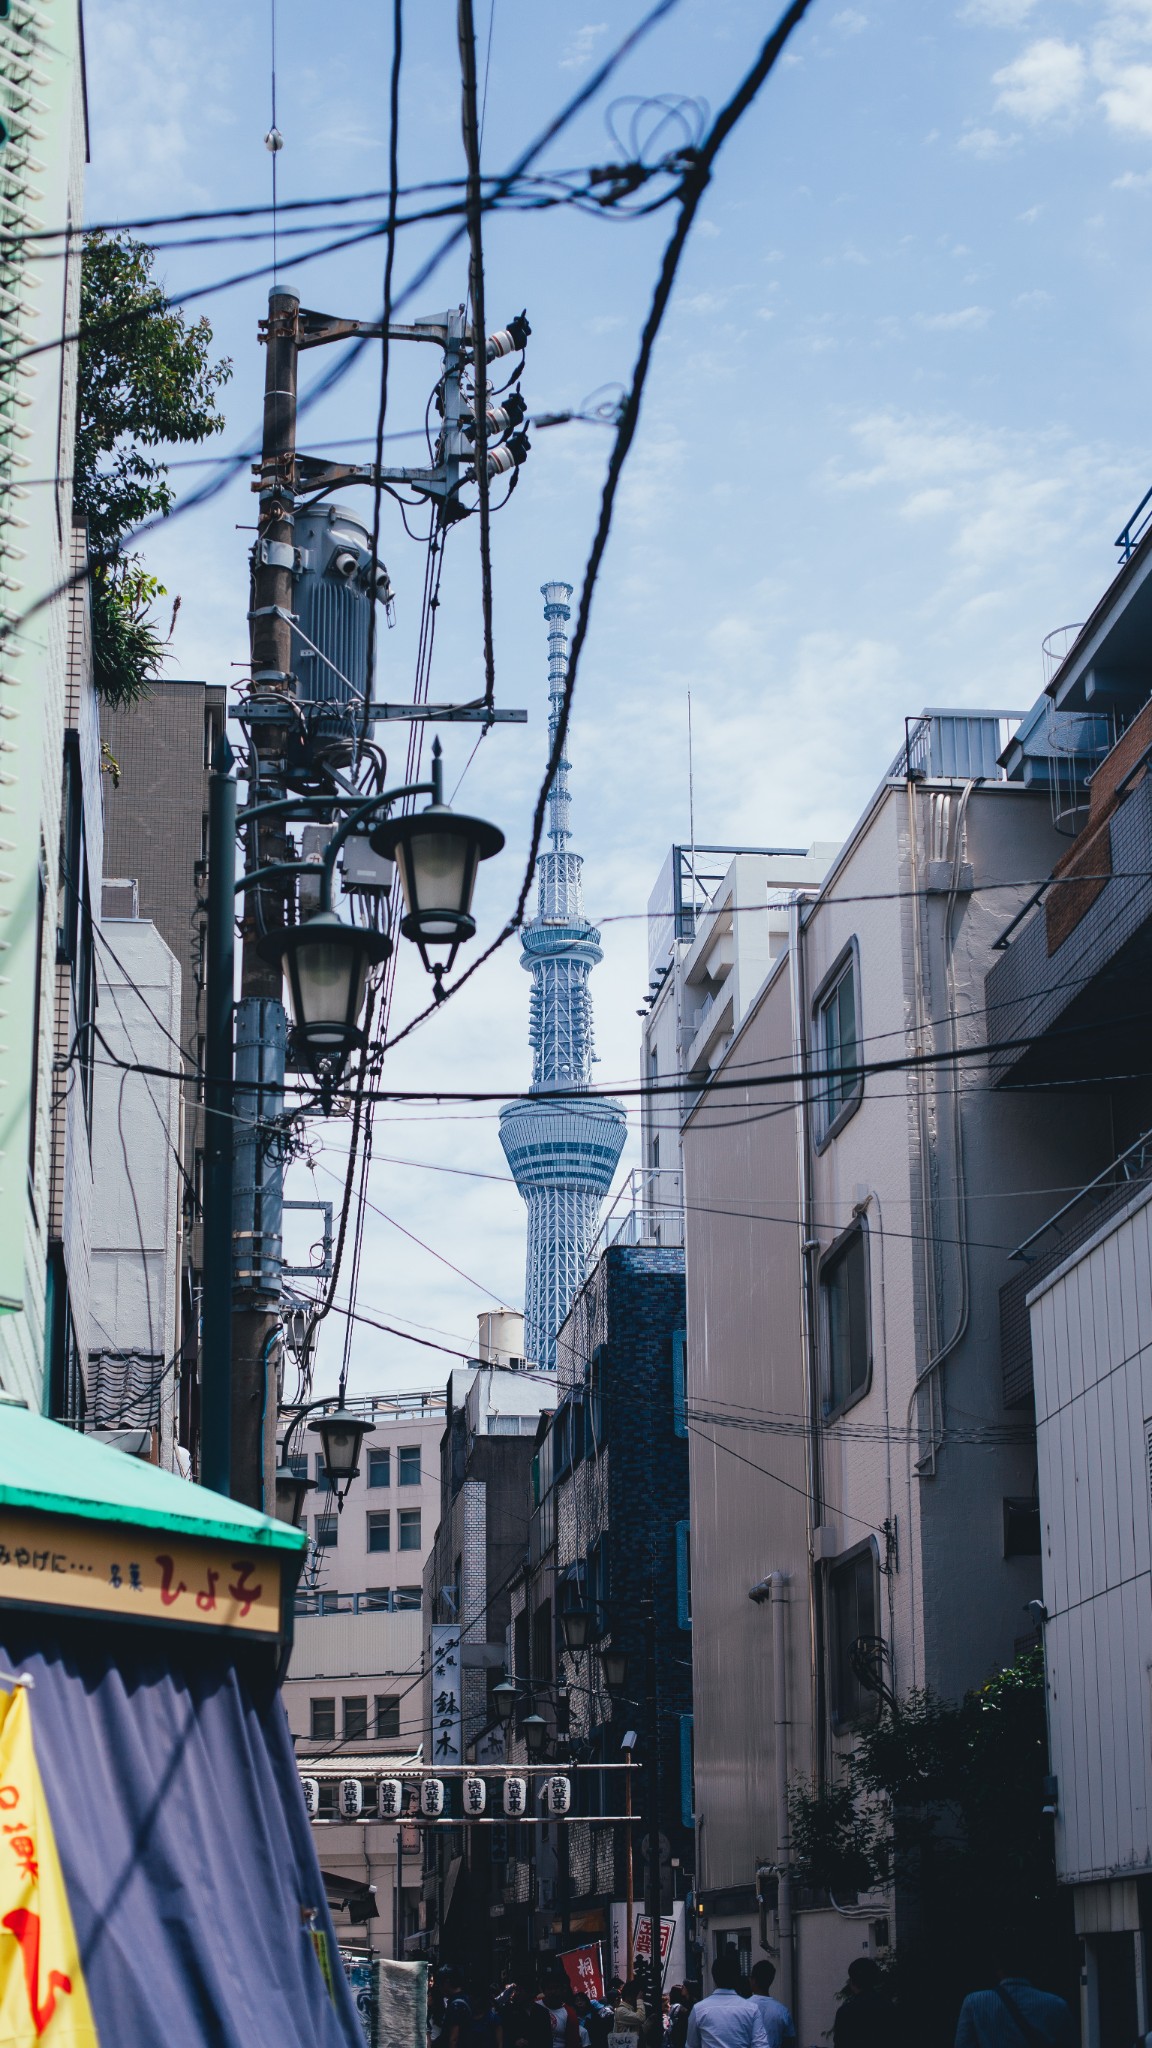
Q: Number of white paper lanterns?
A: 7